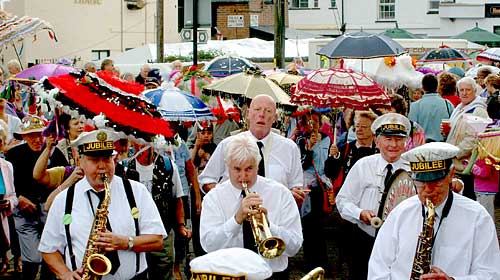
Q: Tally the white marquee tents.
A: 1